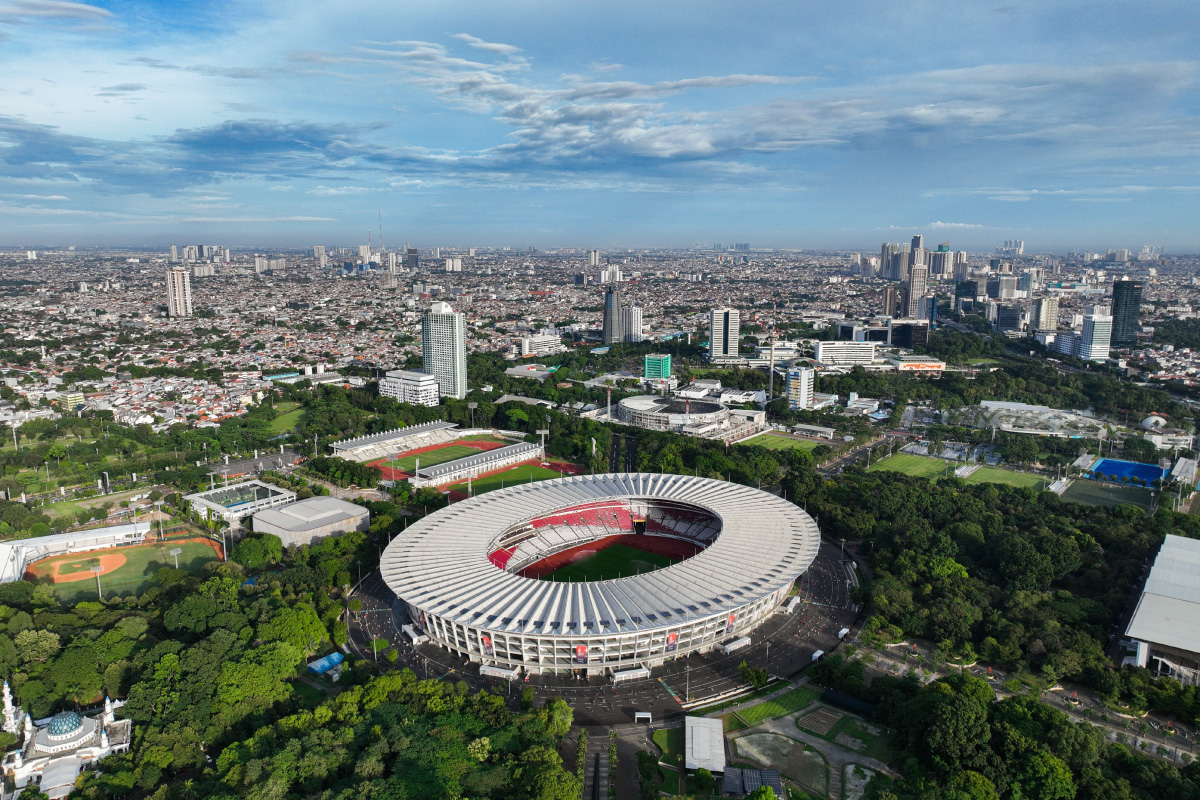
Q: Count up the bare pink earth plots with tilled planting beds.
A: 1